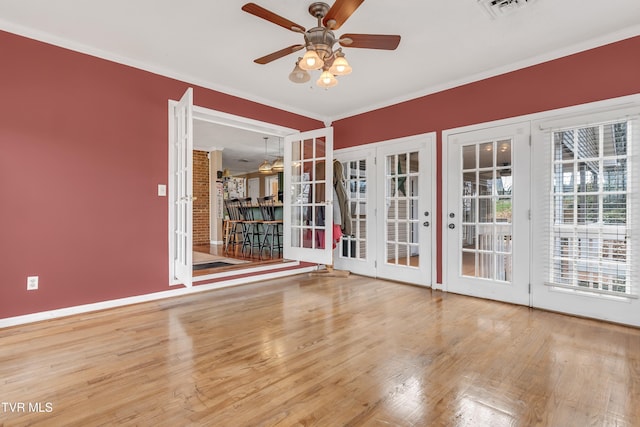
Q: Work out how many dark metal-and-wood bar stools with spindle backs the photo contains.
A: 3